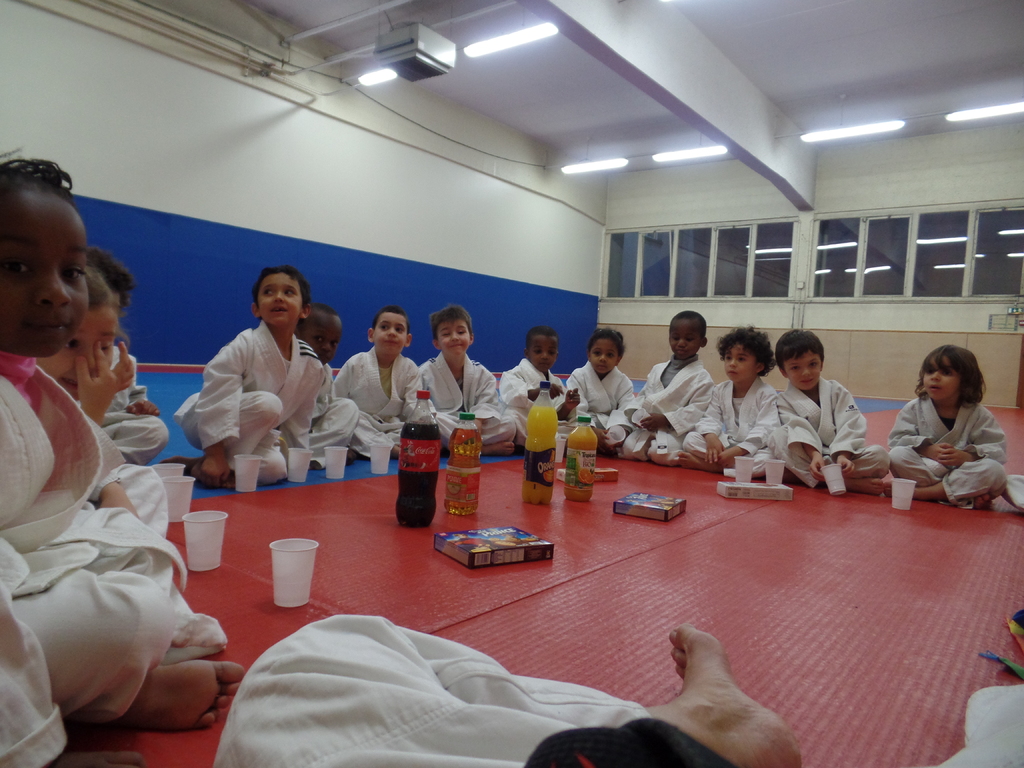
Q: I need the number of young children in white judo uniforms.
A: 13